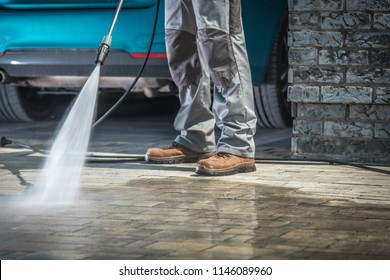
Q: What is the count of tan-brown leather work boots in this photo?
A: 2